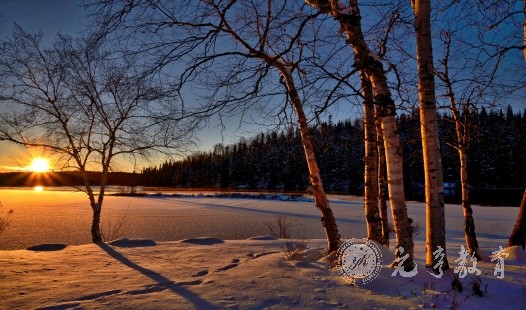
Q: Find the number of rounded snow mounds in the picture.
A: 4